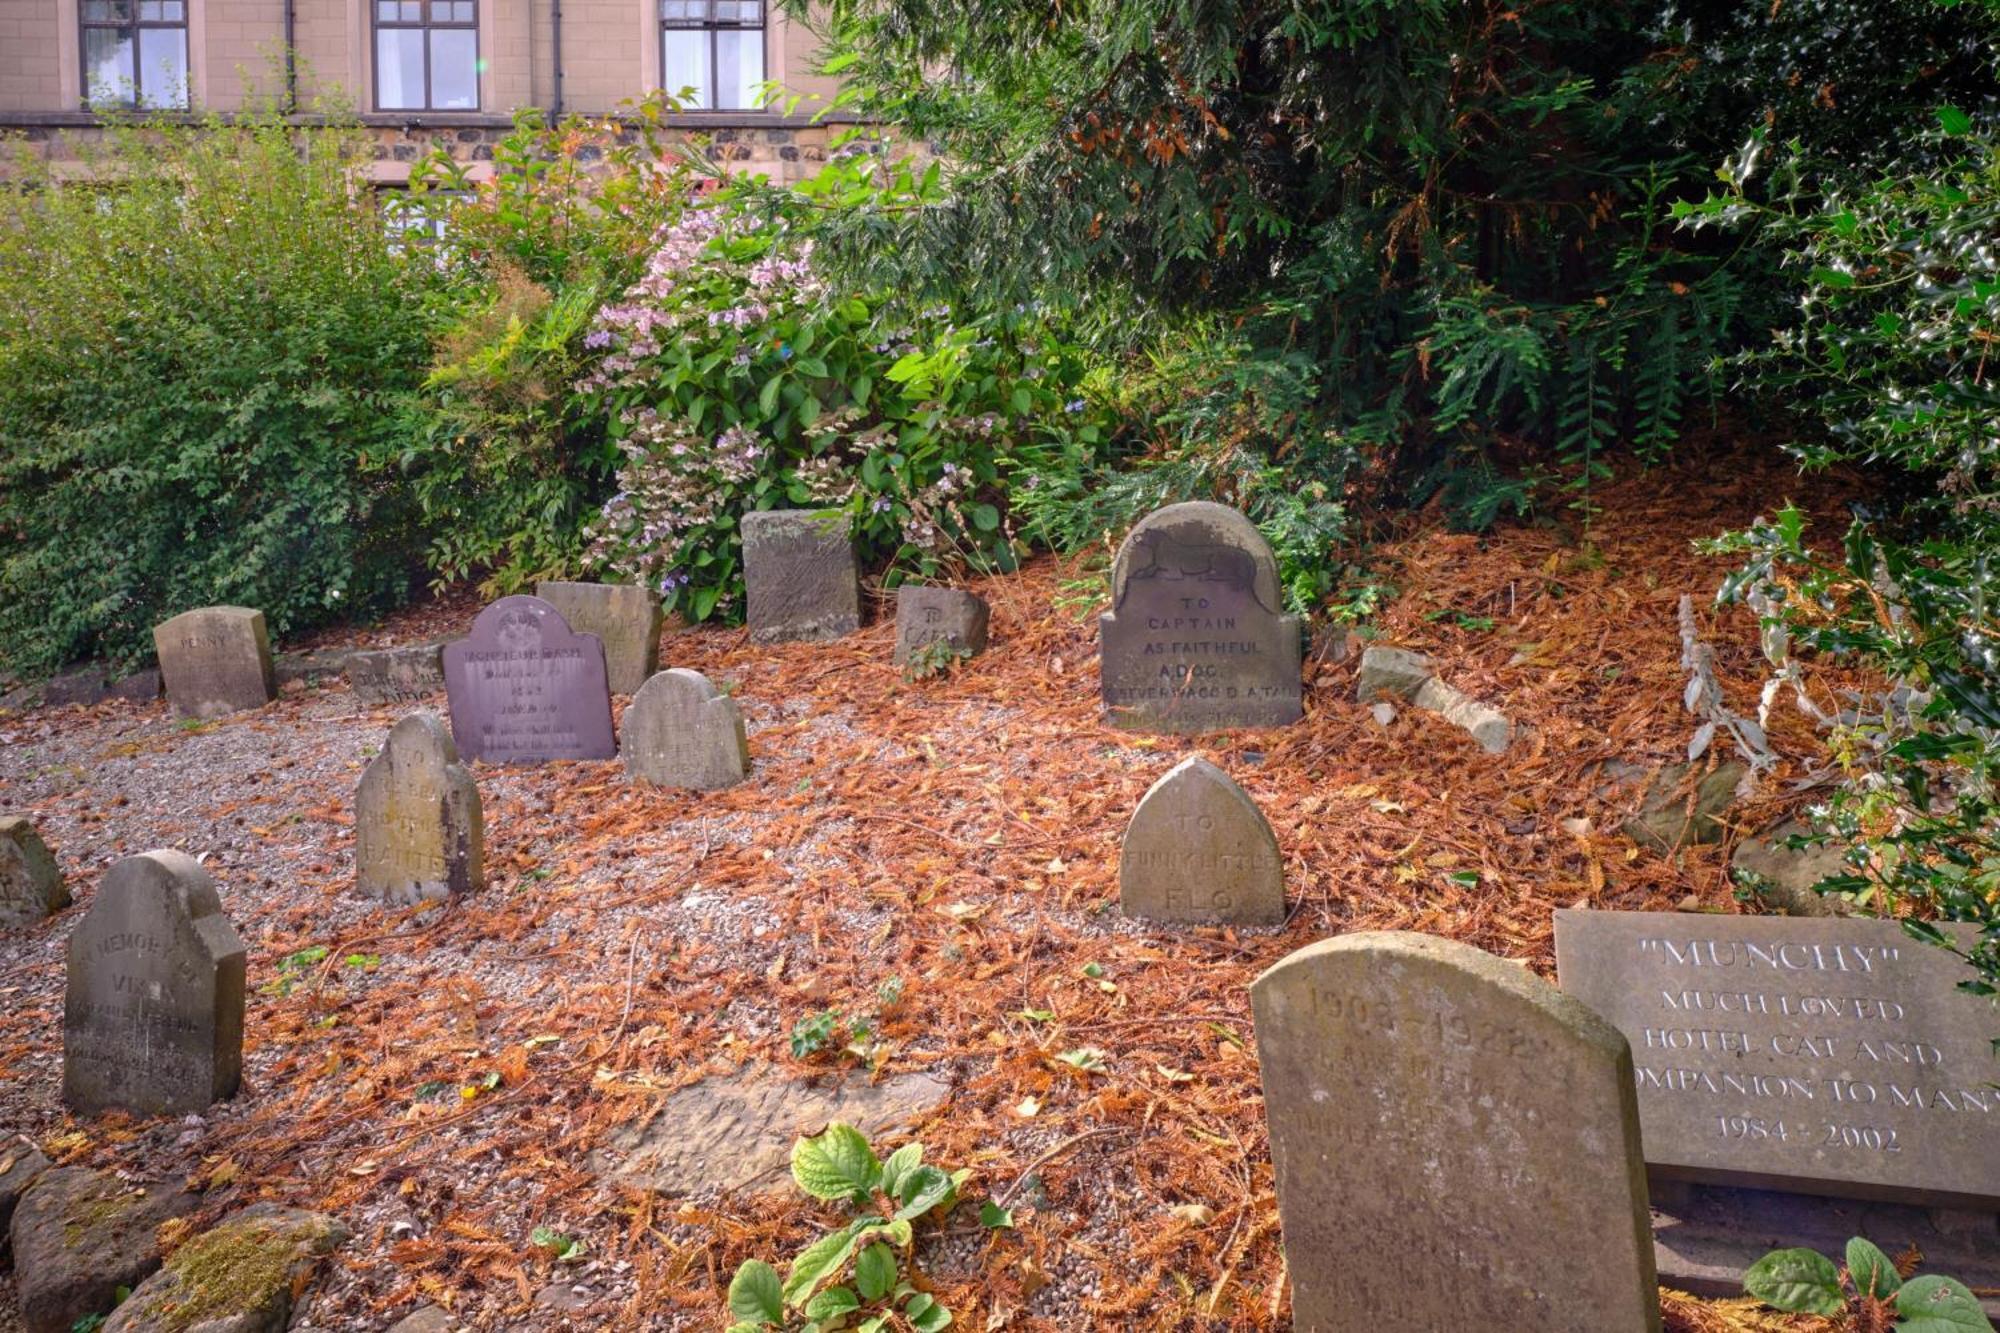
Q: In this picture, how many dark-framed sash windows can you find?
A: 3